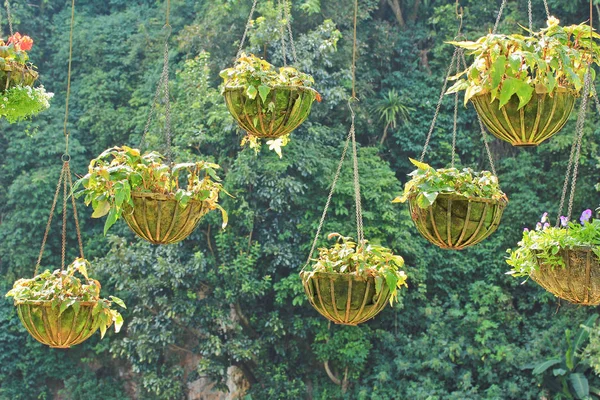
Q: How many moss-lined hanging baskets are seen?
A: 8